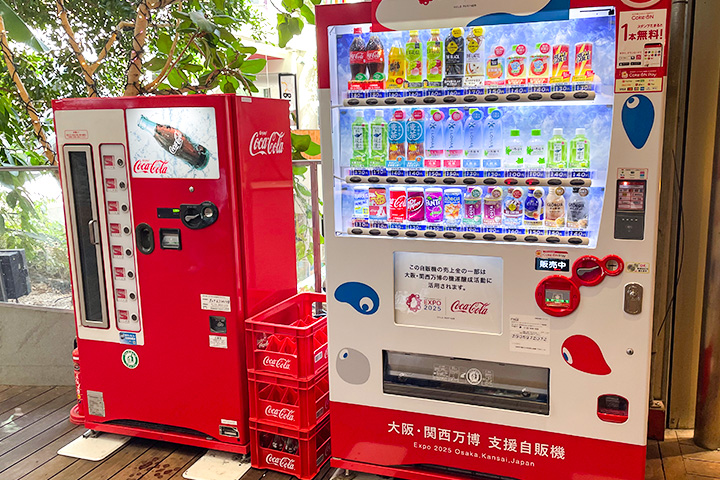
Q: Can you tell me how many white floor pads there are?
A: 2